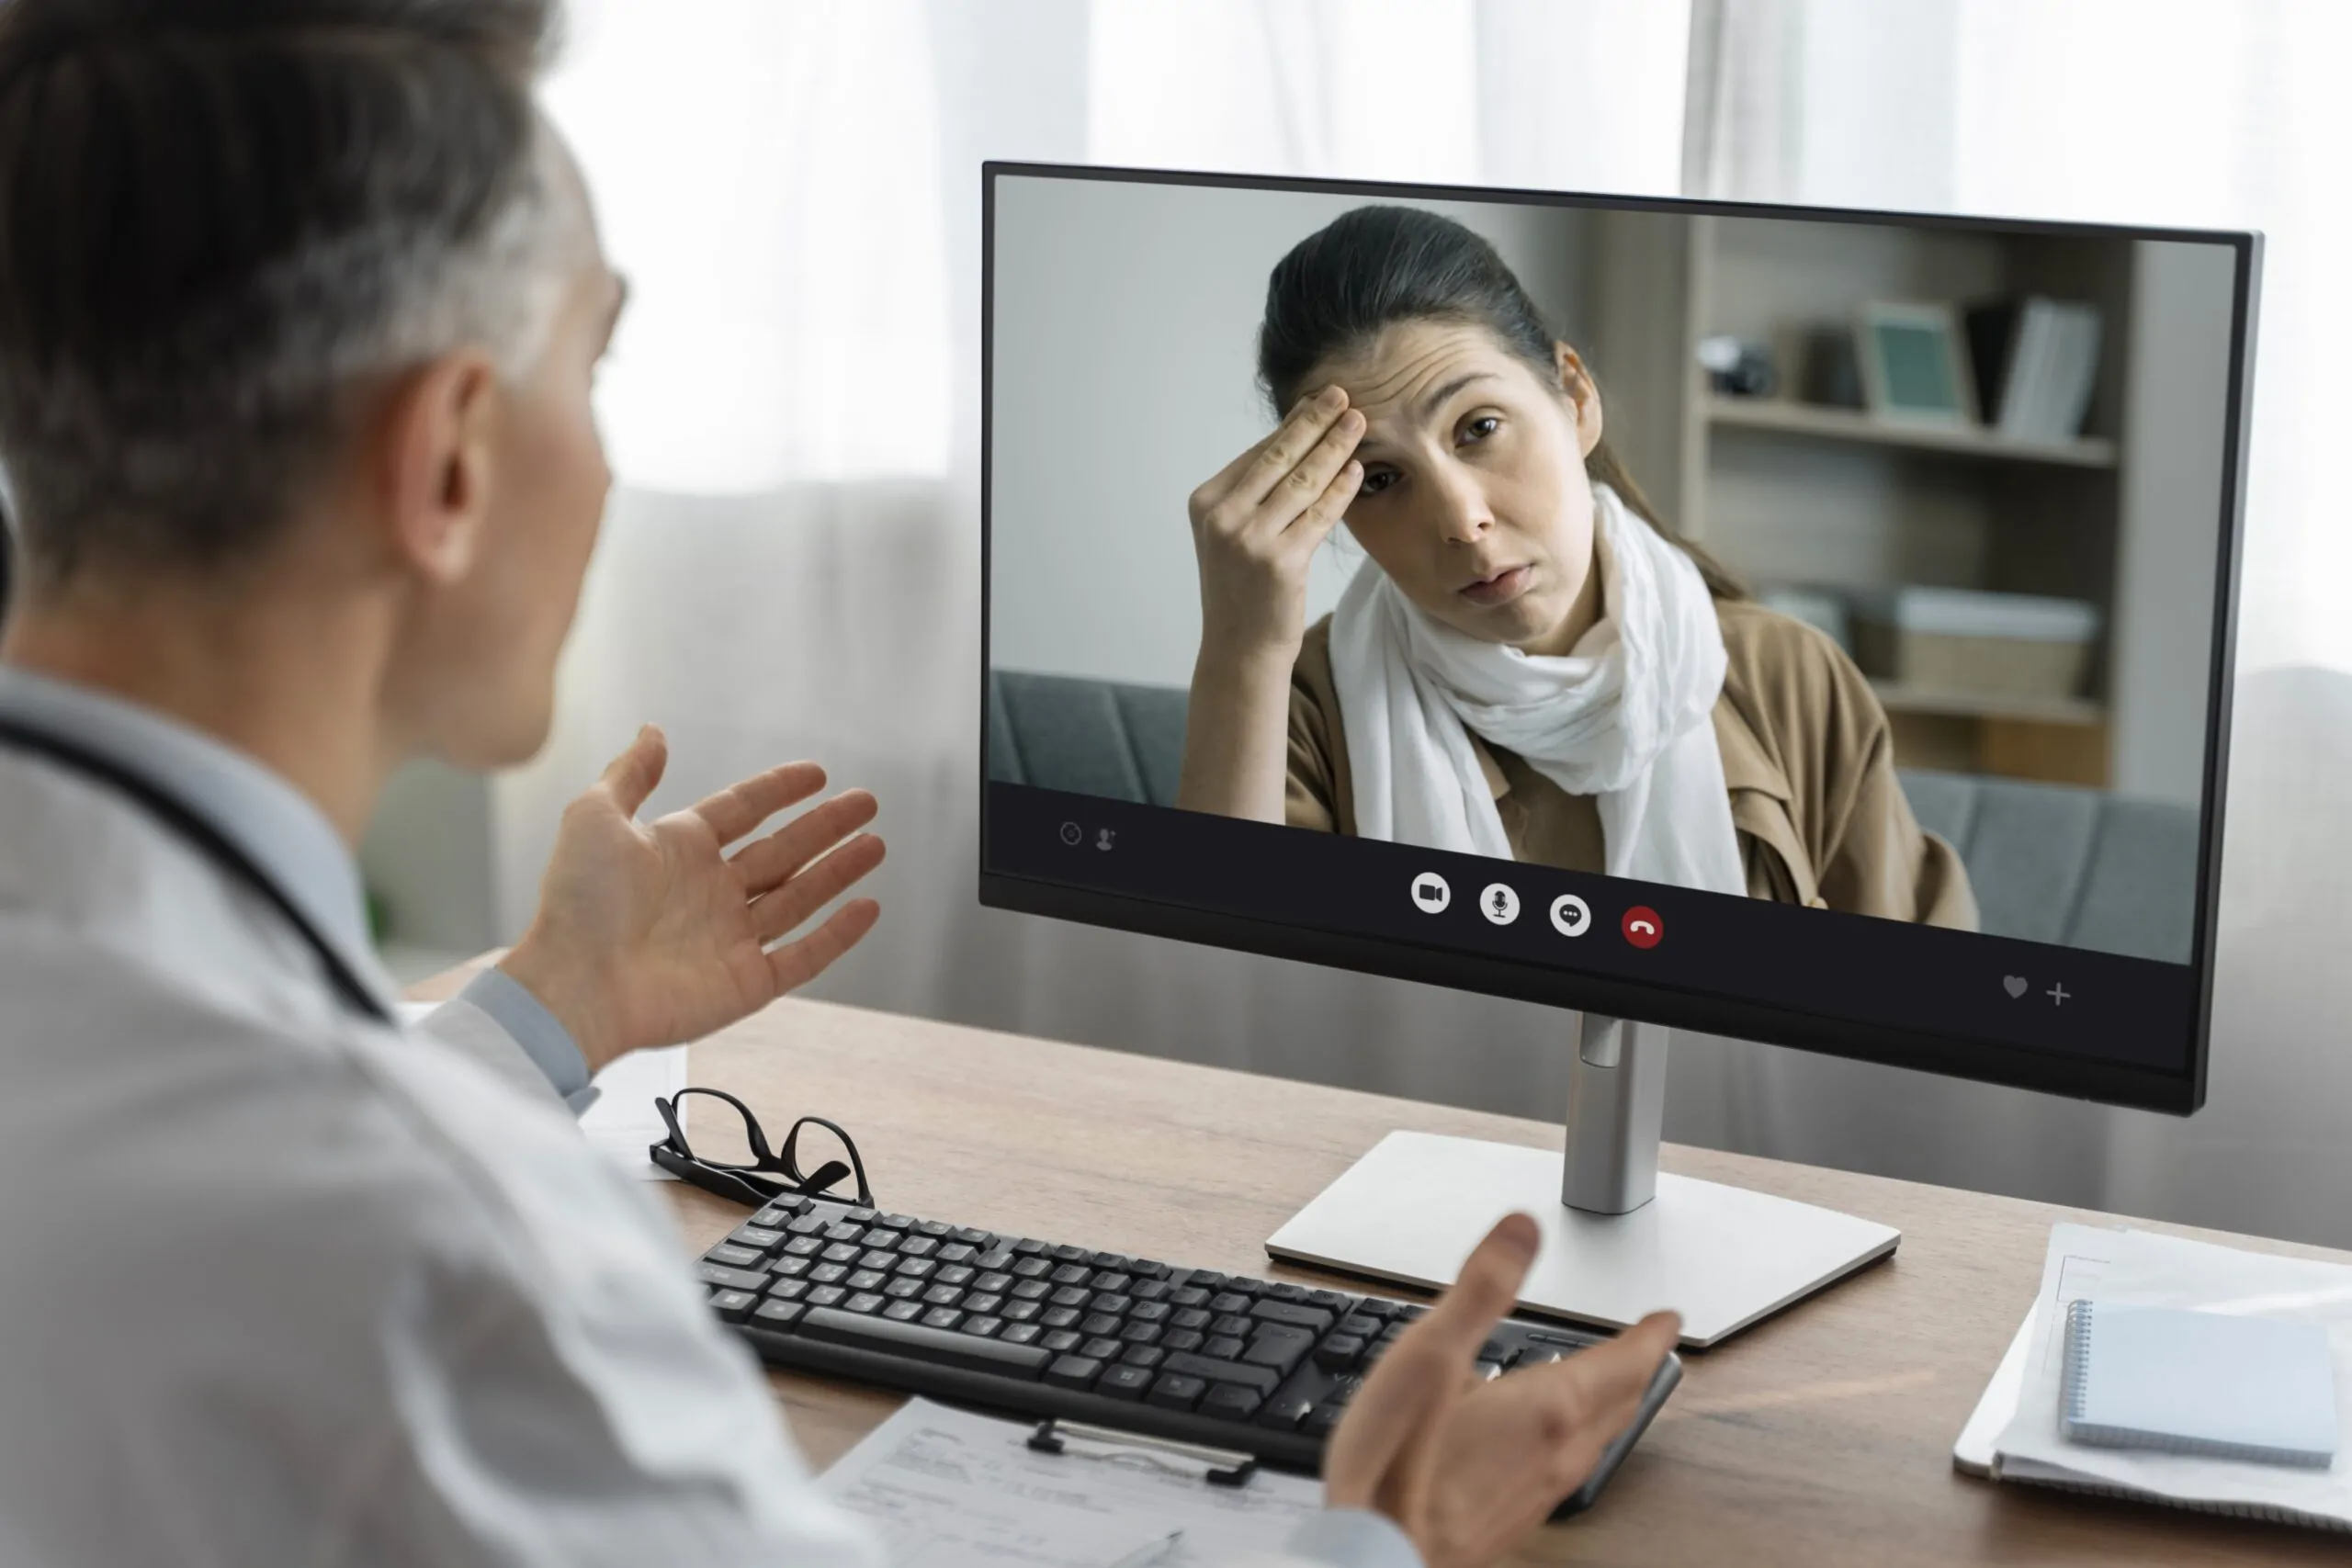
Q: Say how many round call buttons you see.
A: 4